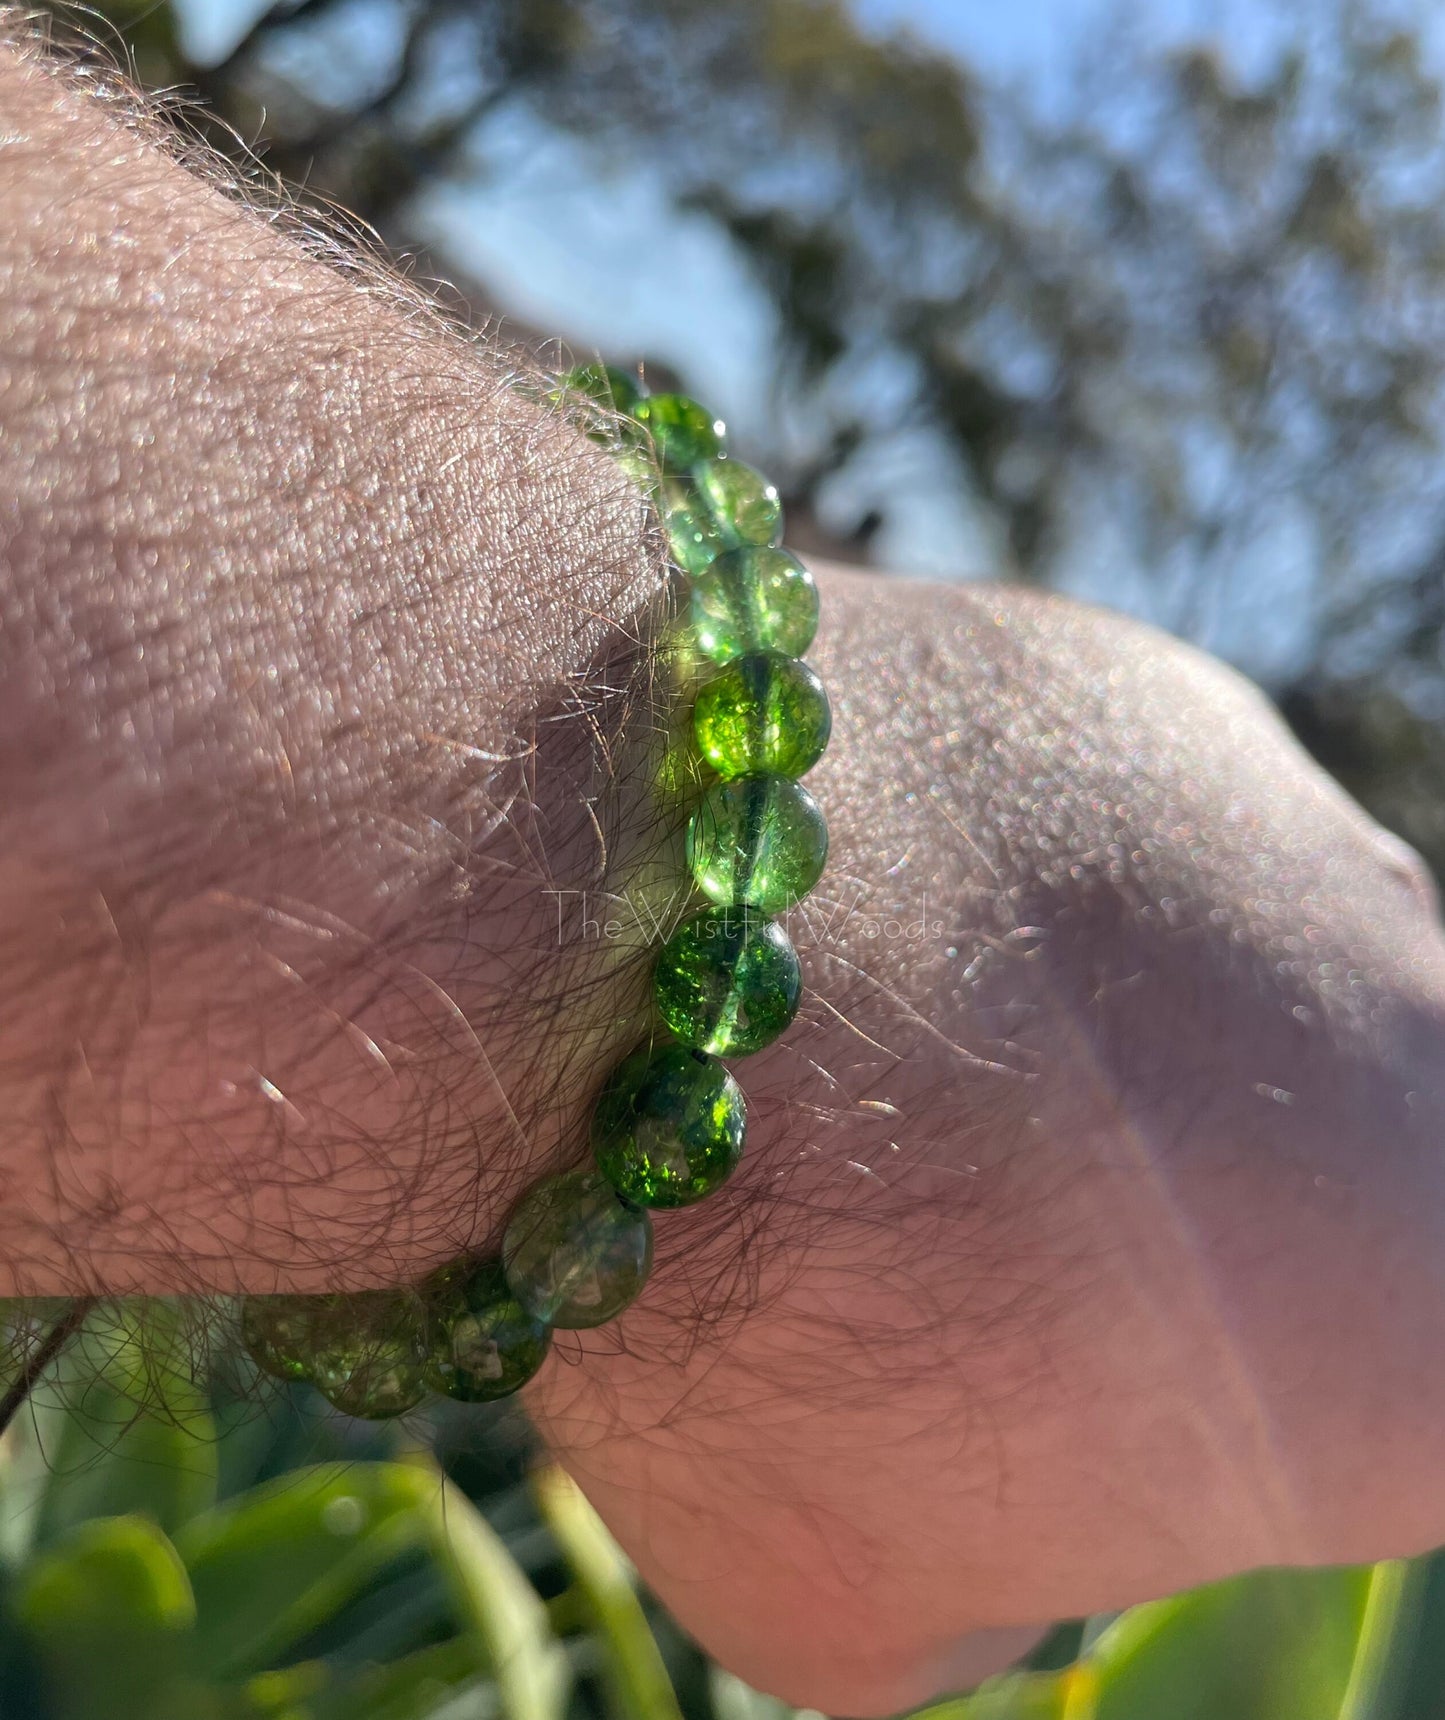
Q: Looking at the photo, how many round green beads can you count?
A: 12